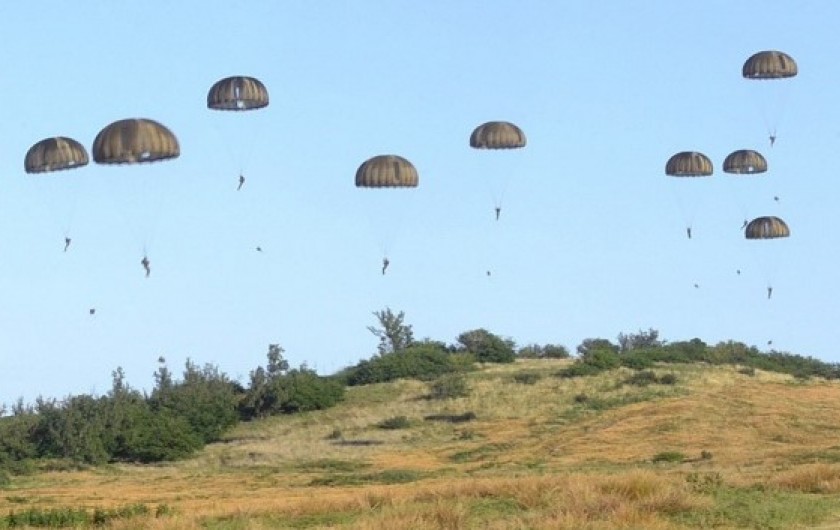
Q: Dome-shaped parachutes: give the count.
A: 9